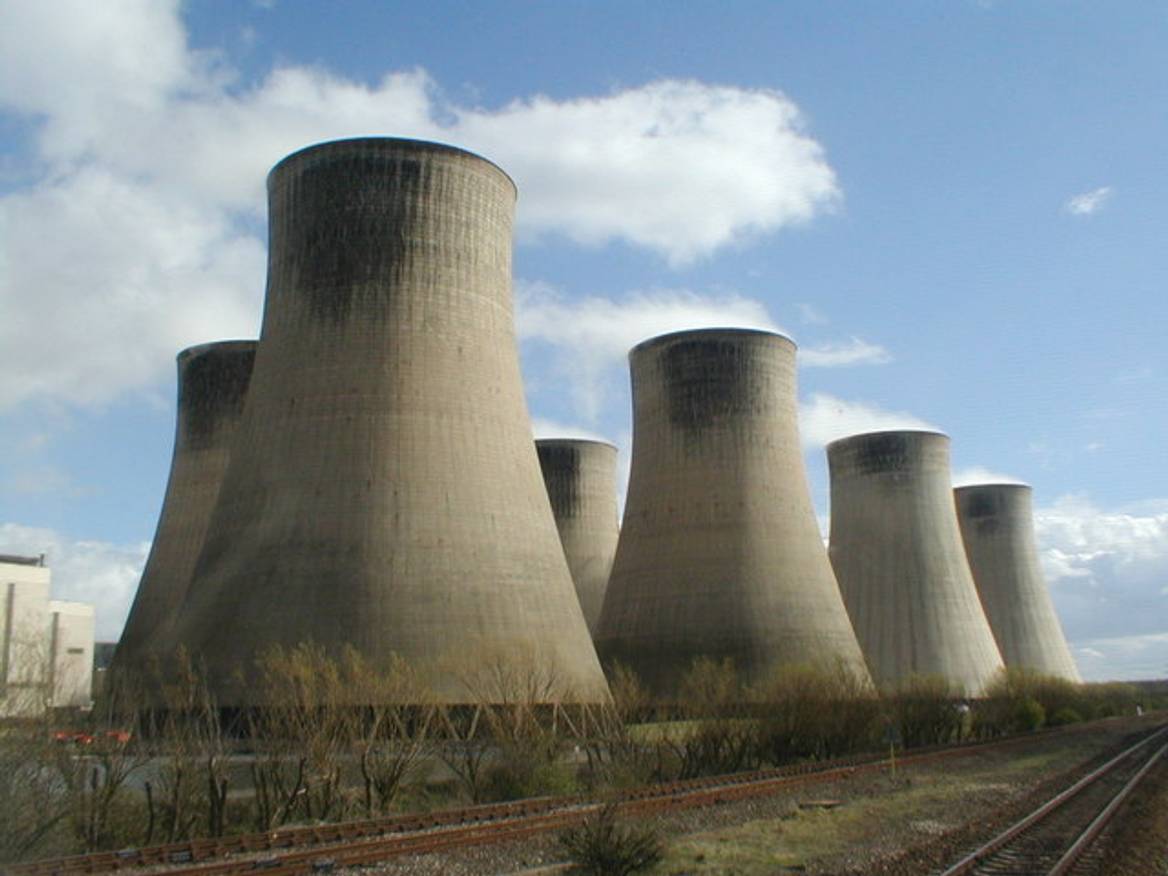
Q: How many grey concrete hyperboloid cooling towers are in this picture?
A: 6